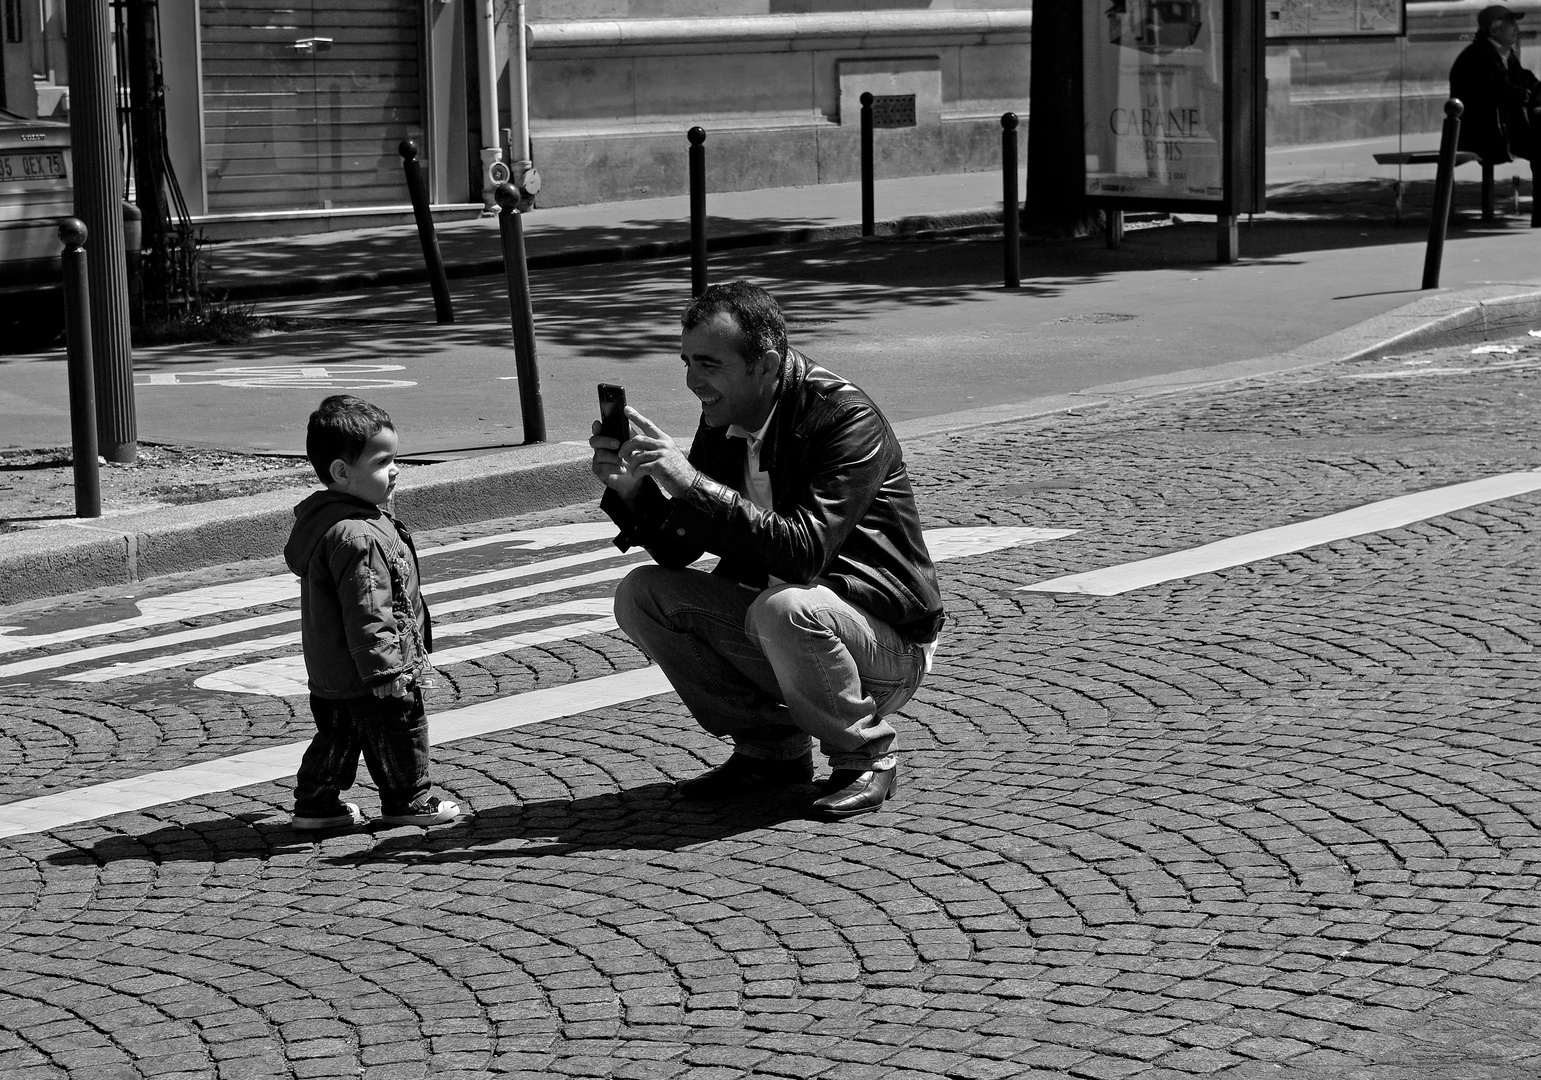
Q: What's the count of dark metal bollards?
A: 7